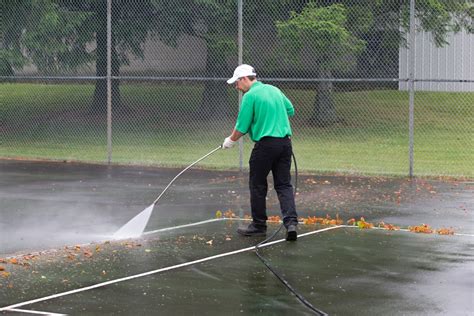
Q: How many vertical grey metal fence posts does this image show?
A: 3